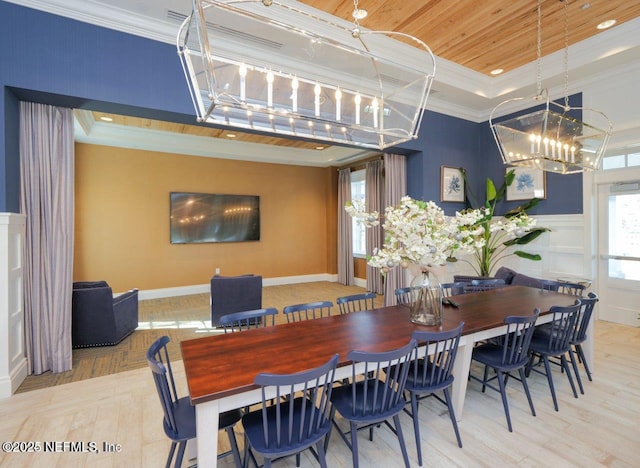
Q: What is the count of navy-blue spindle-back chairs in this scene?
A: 14